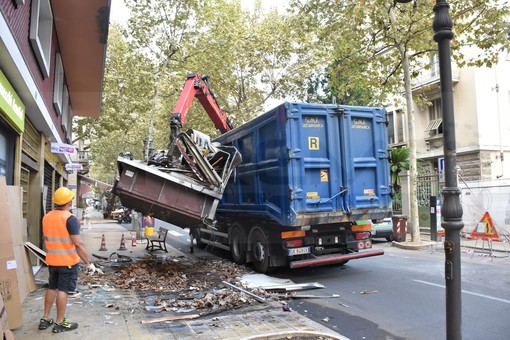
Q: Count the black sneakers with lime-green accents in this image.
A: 2